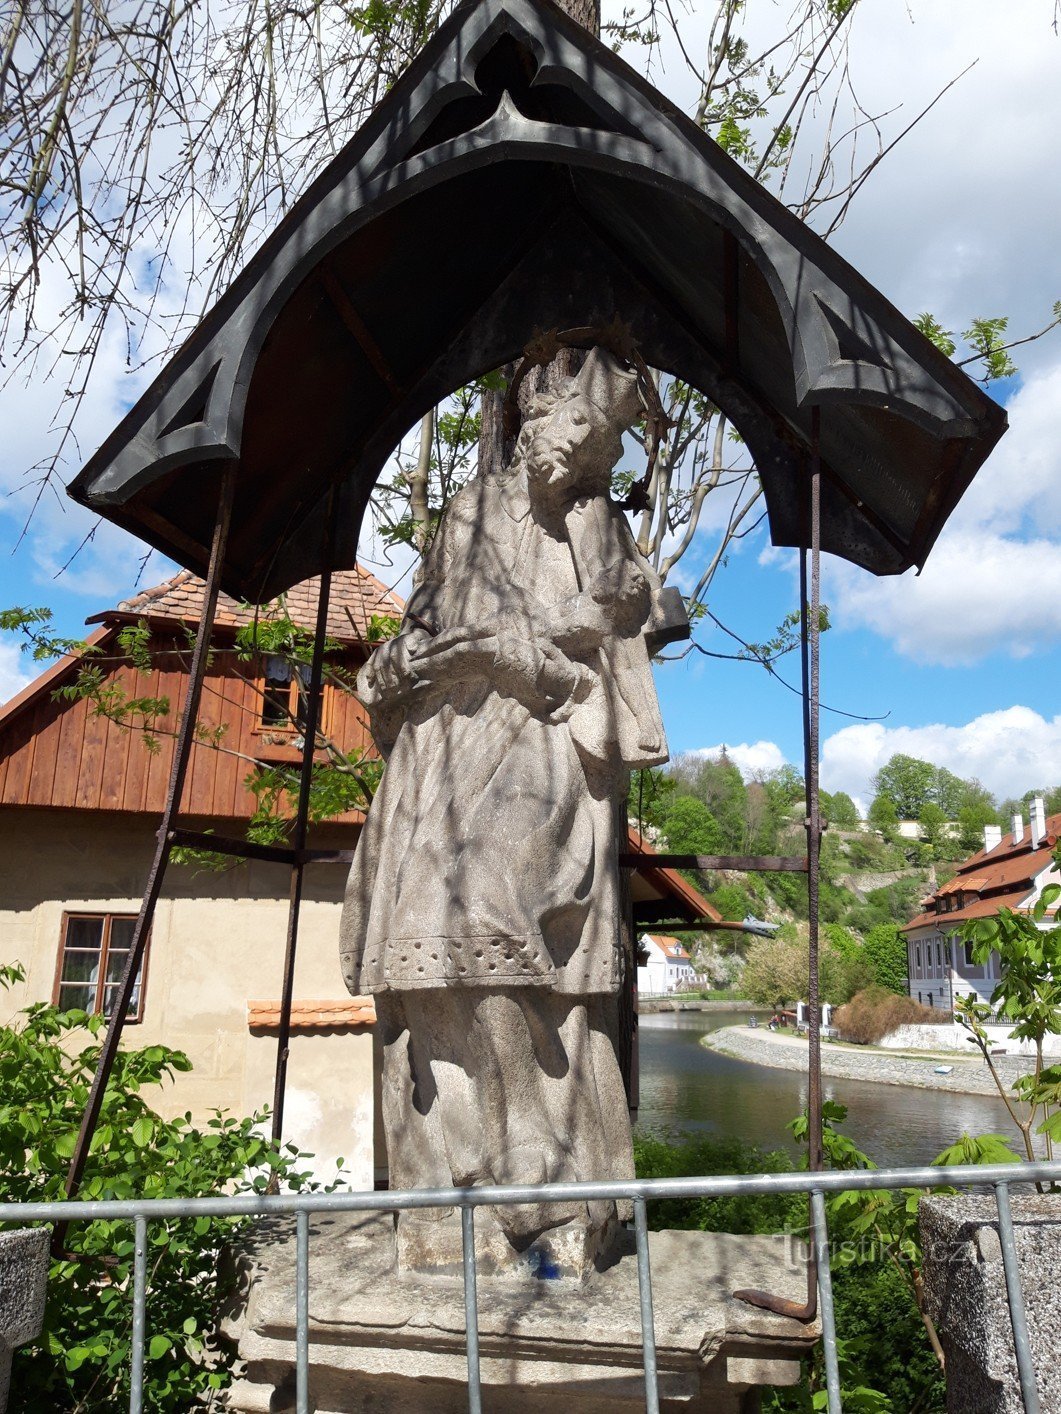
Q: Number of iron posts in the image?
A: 4